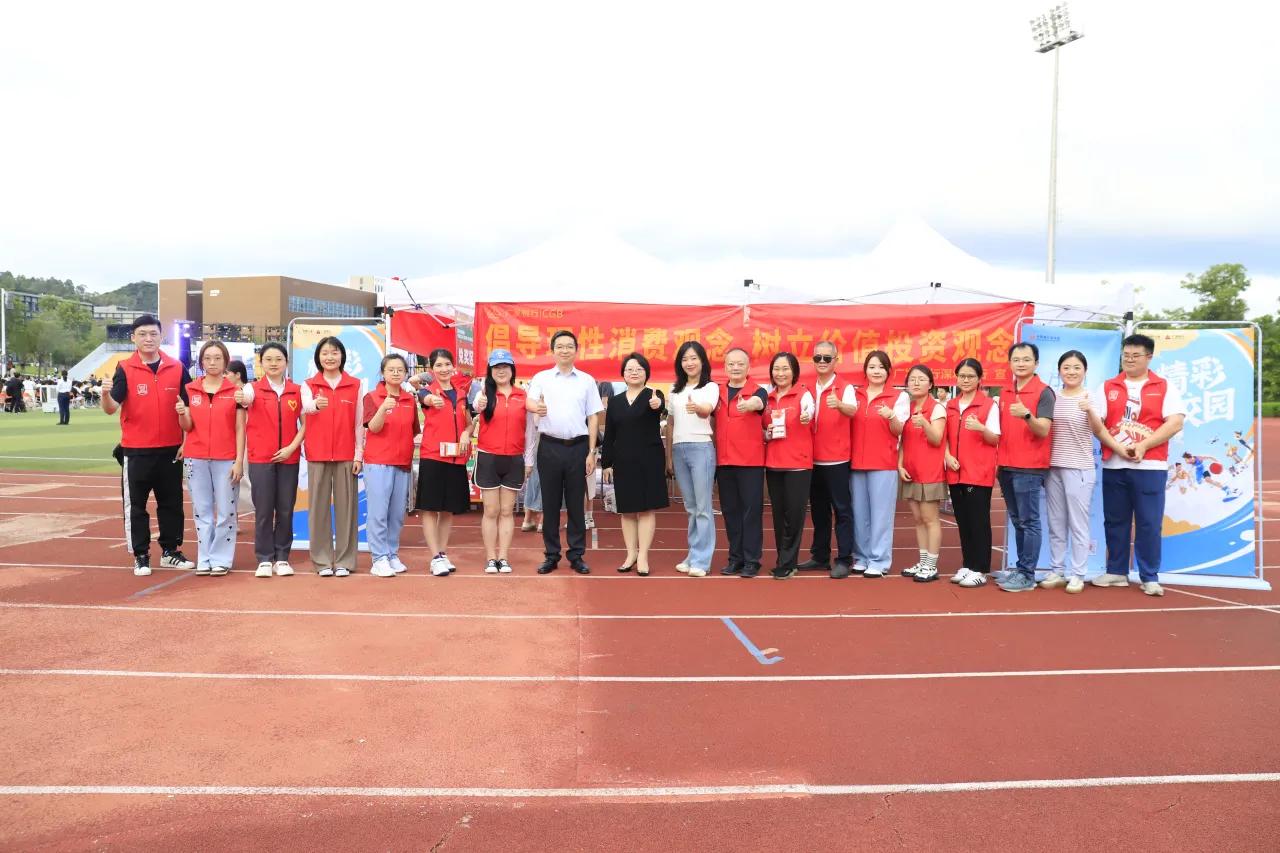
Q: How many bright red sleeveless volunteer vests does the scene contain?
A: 15